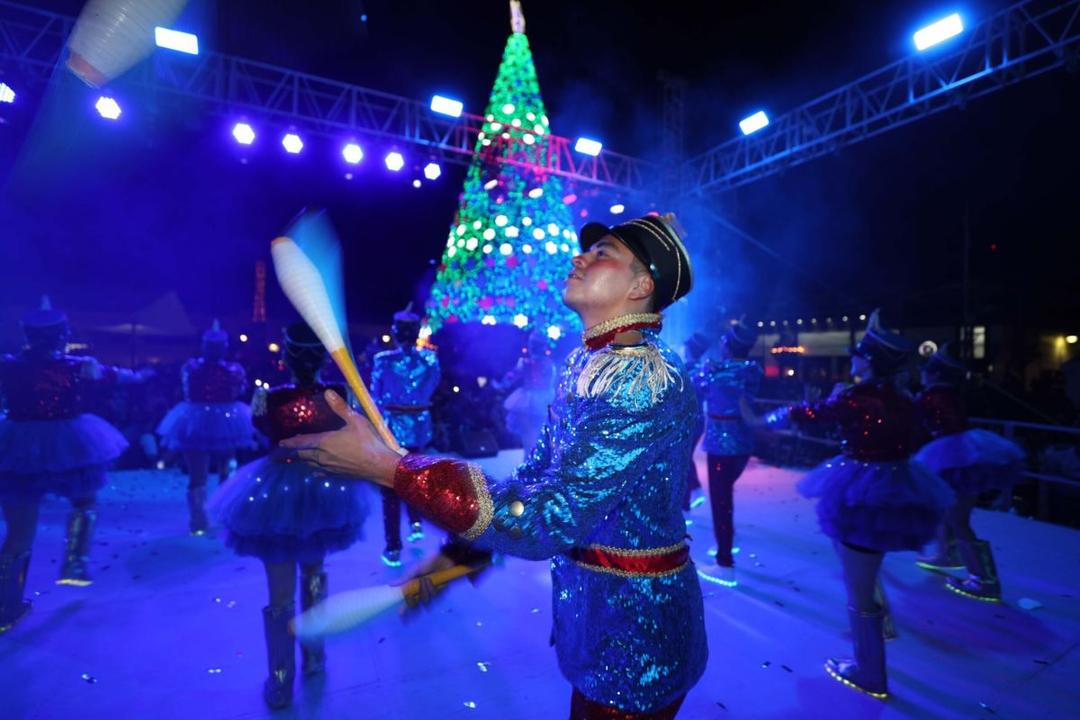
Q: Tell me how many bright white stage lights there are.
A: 12